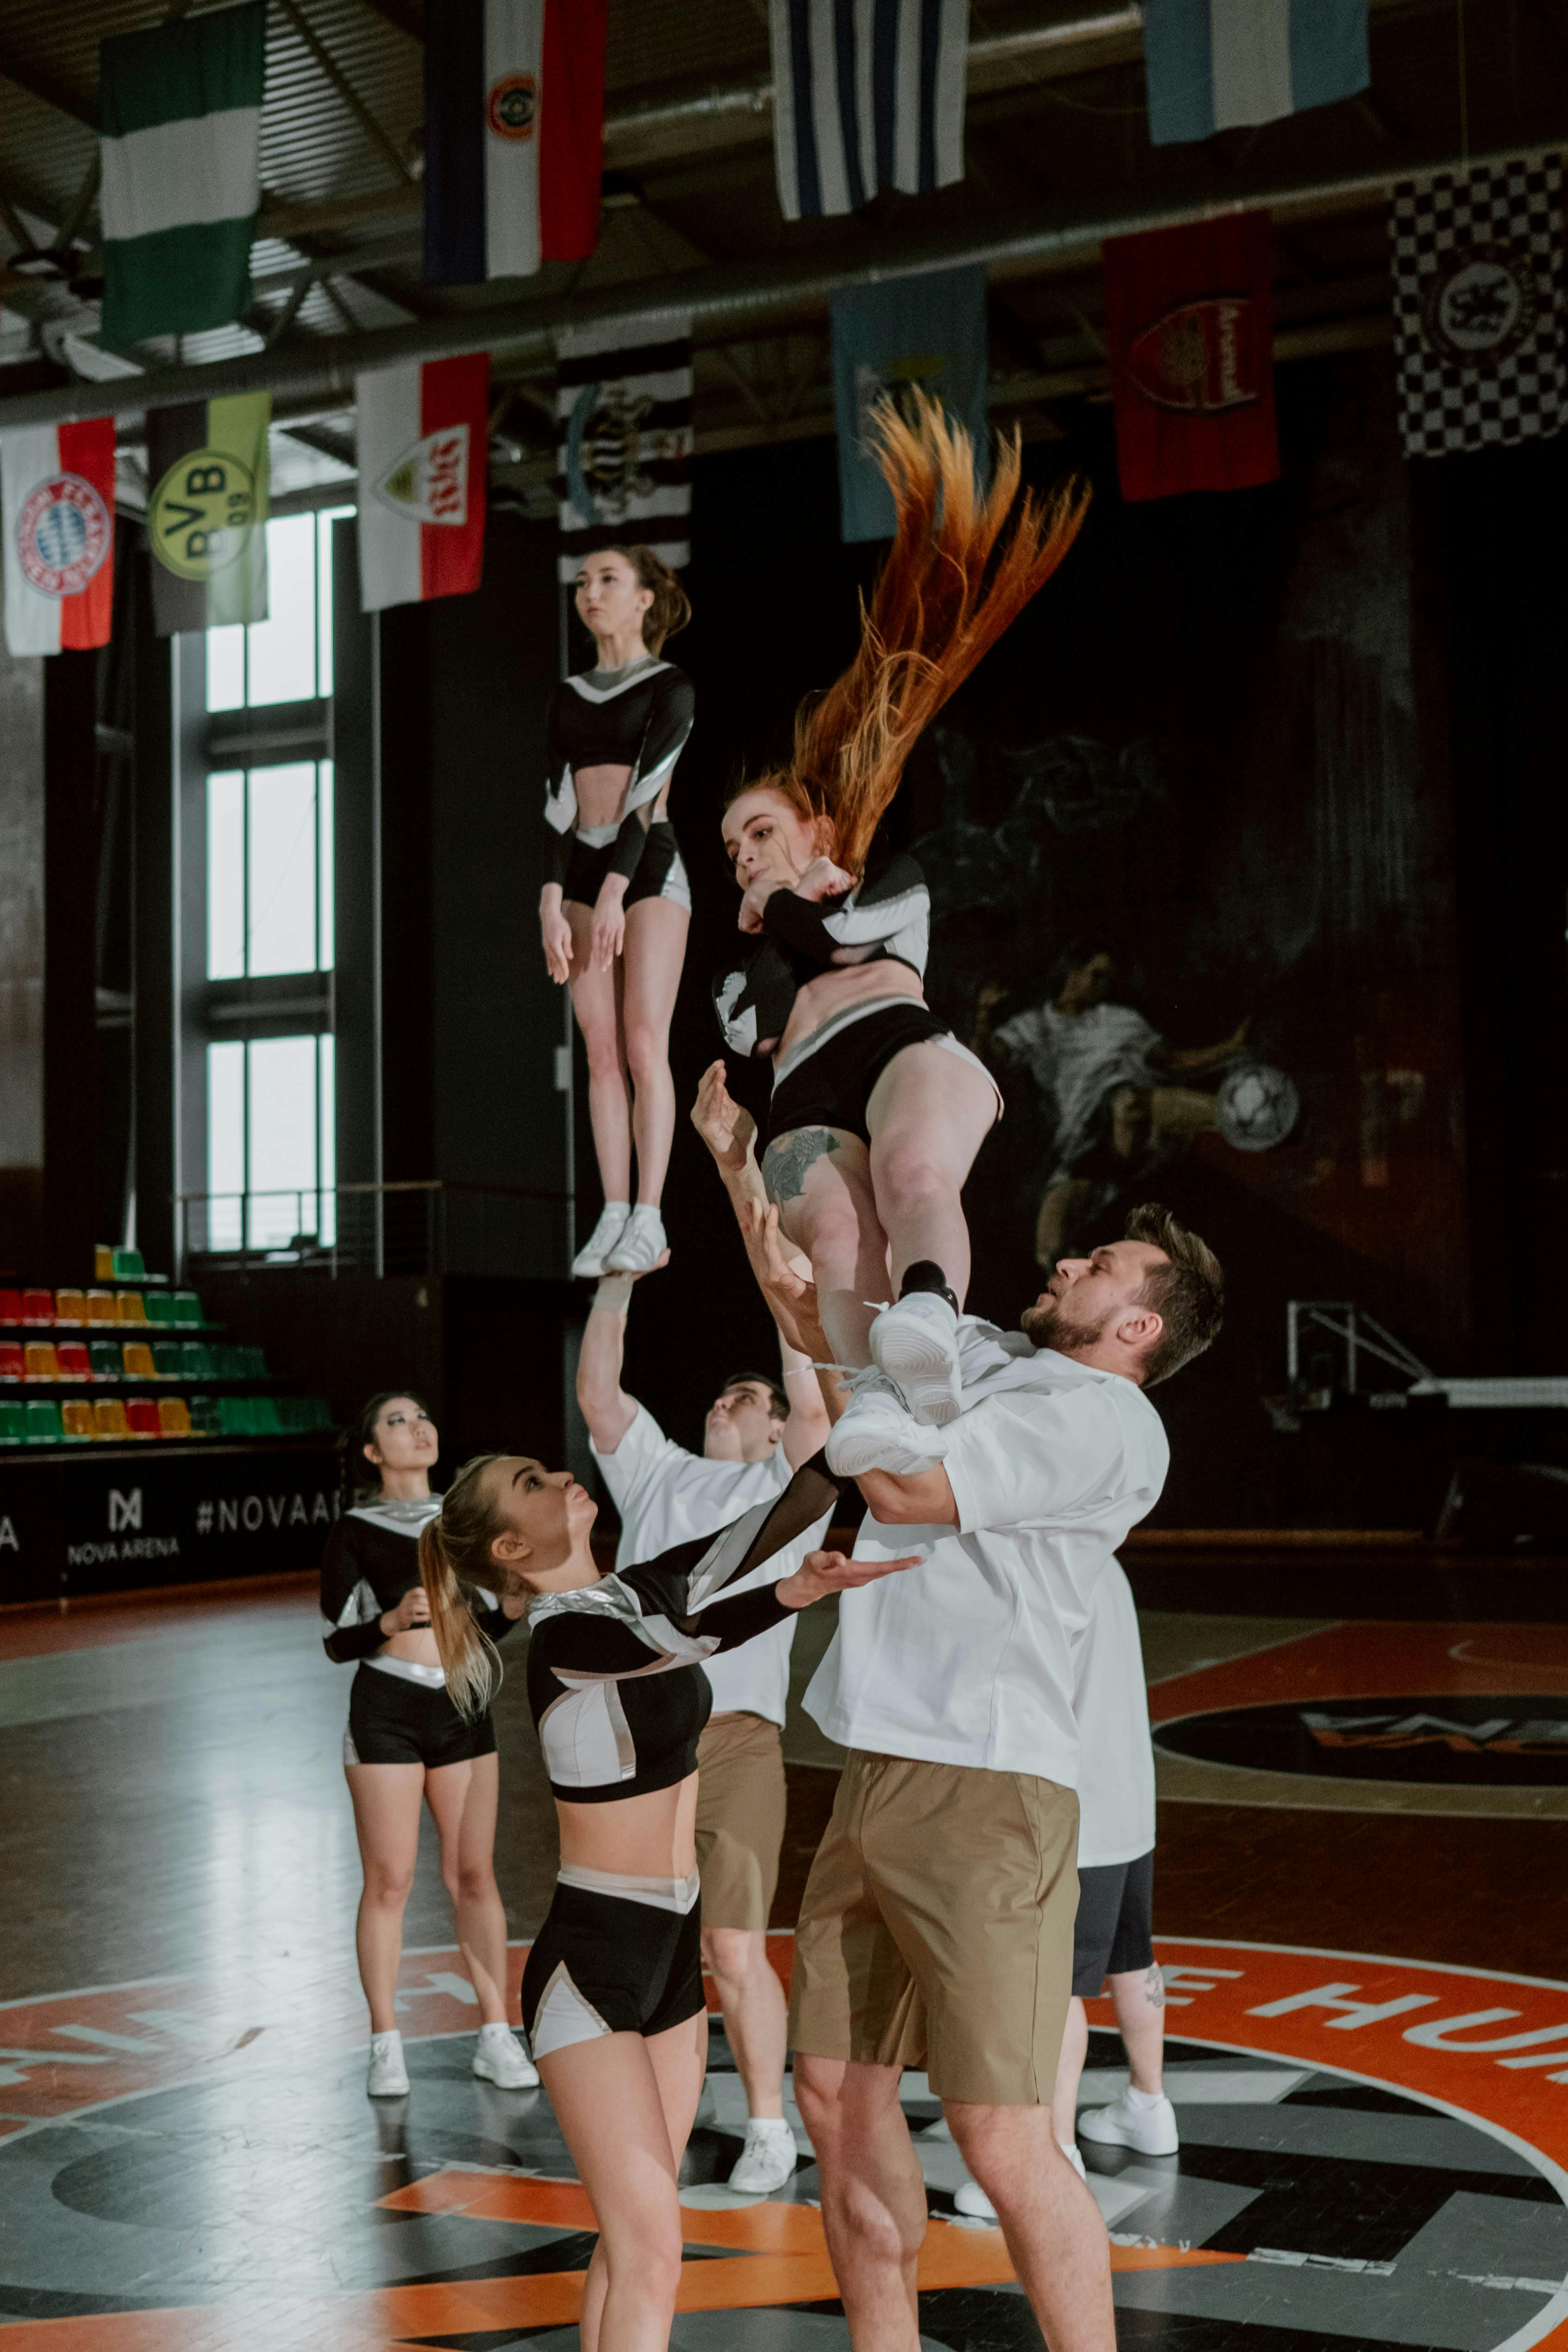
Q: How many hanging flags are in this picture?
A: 11